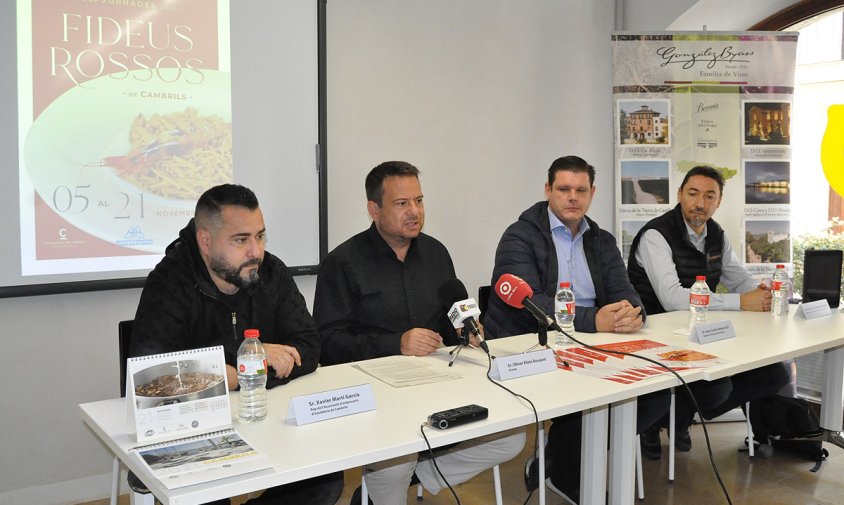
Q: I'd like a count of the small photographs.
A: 6